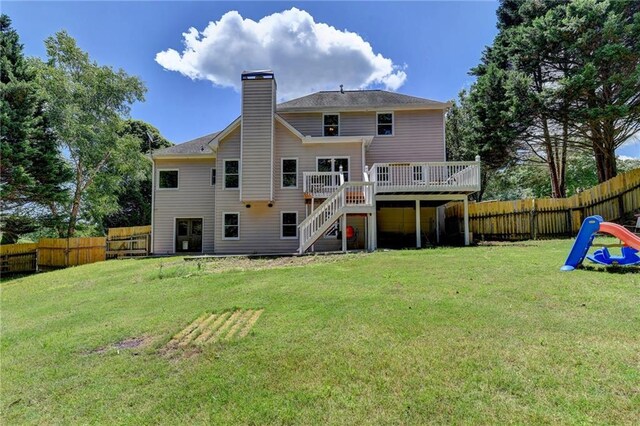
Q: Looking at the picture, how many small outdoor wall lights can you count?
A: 2